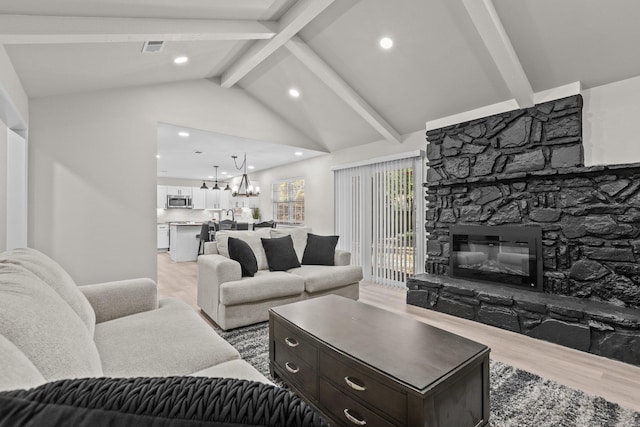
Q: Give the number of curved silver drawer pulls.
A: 4